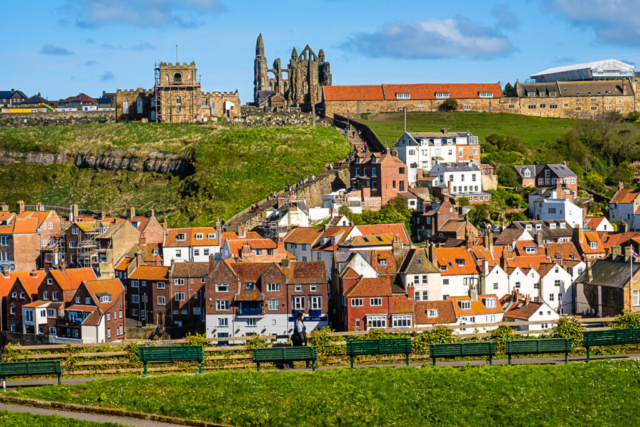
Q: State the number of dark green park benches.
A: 7